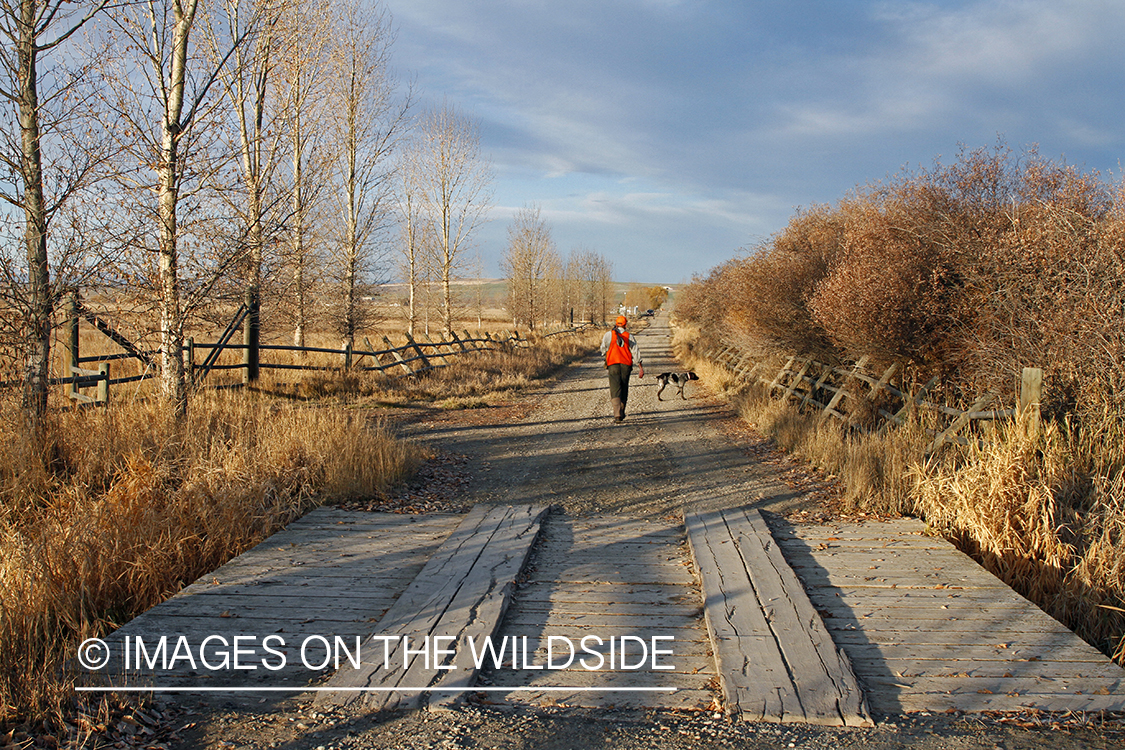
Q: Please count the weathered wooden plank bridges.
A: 1